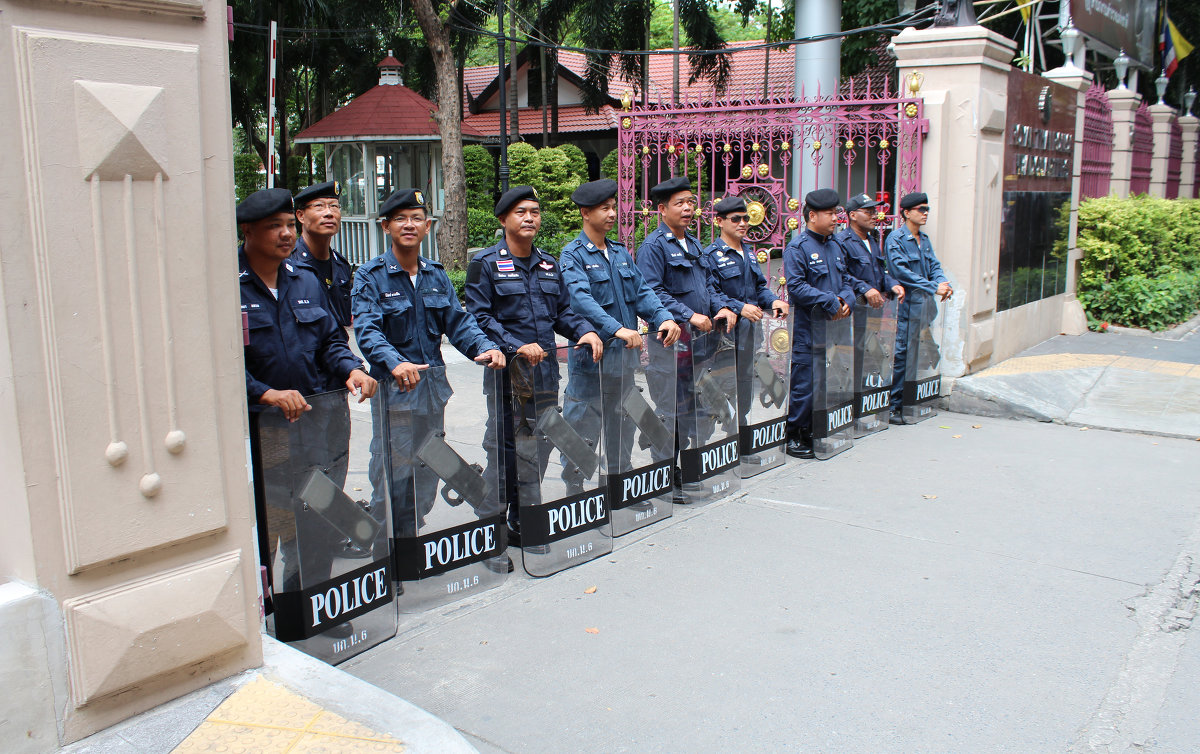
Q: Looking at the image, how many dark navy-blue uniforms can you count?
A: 7